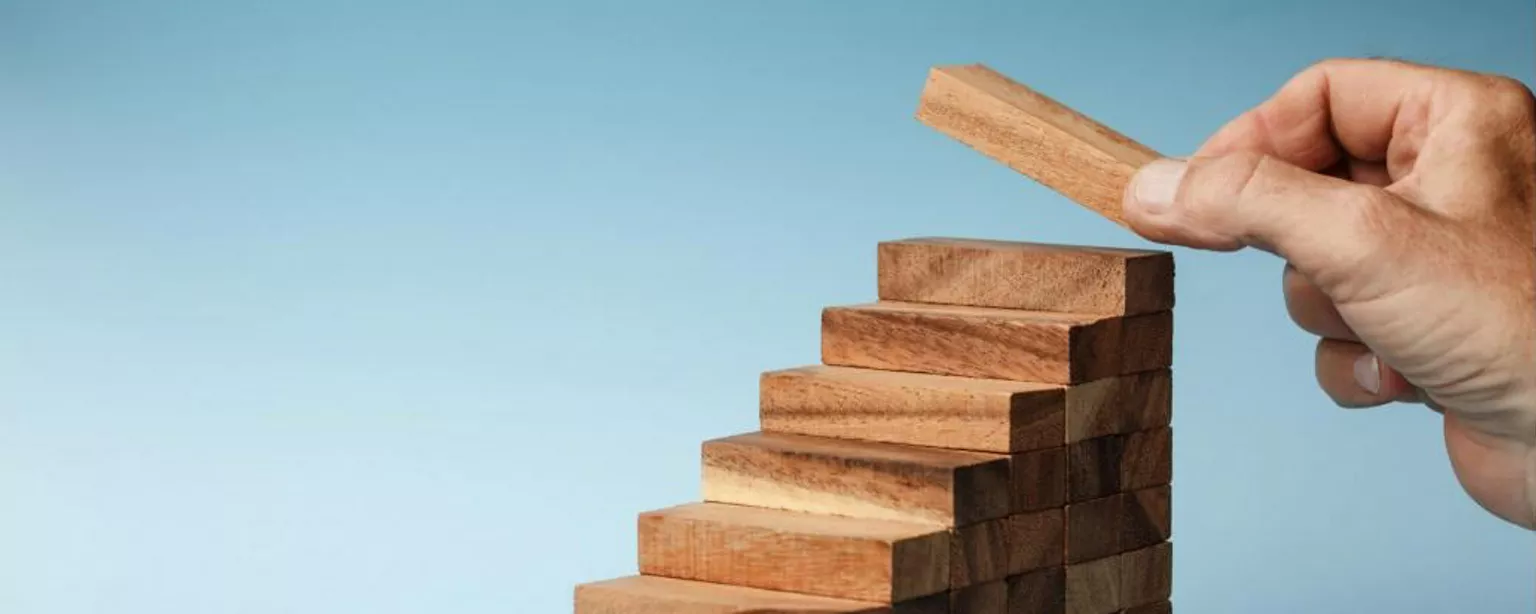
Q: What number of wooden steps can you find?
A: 6